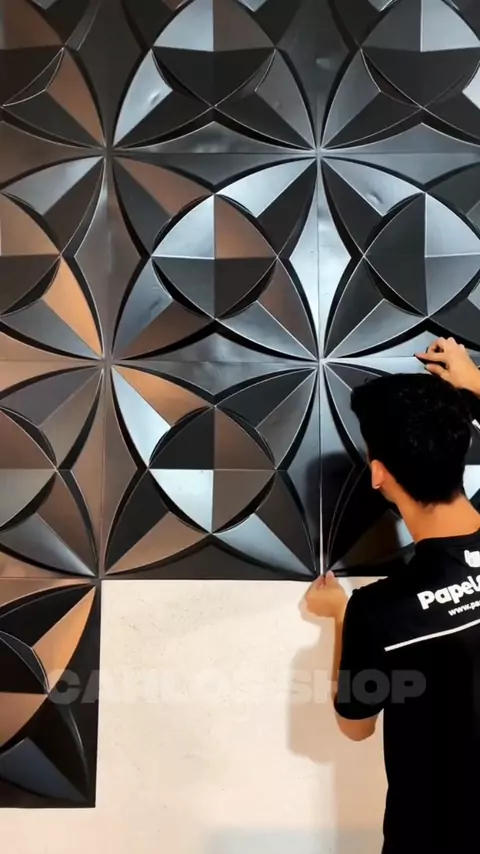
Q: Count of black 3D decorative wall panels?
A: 10